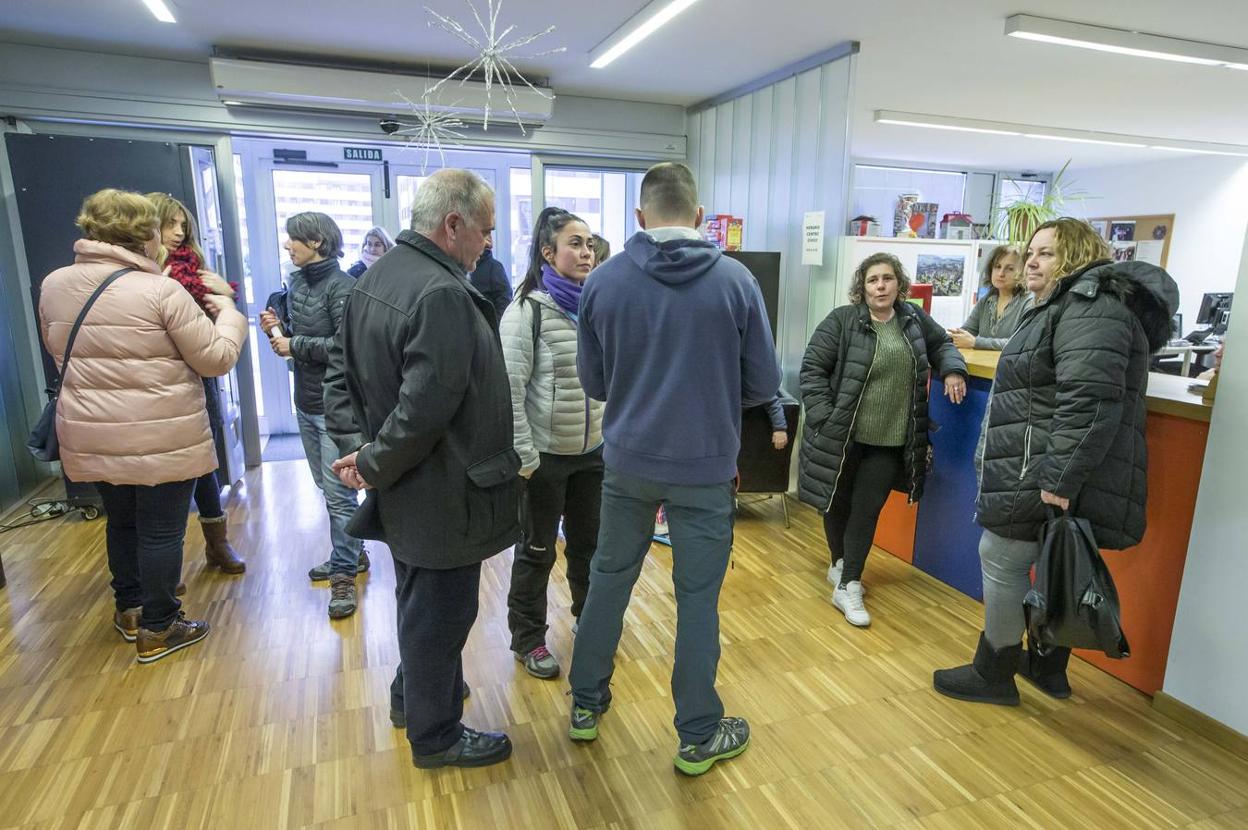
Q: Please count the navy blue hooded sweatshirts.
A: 1